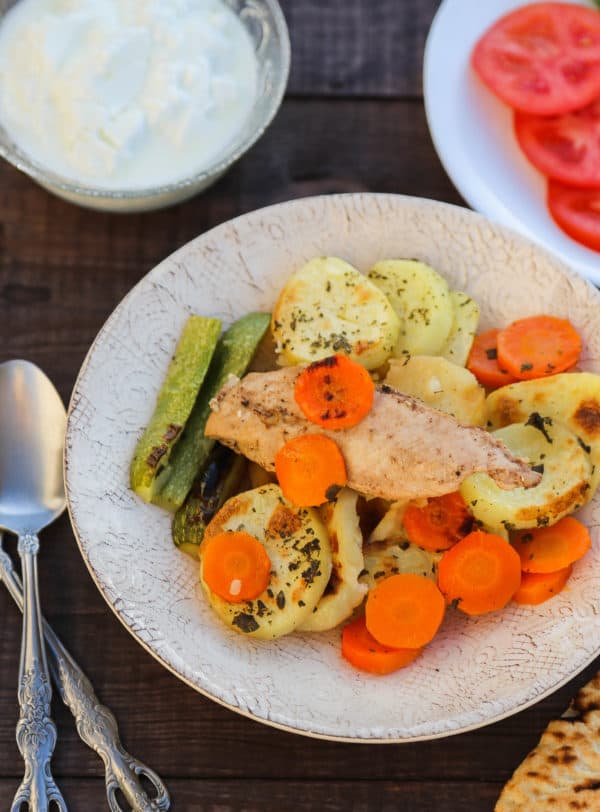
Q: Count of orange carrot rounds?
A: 11